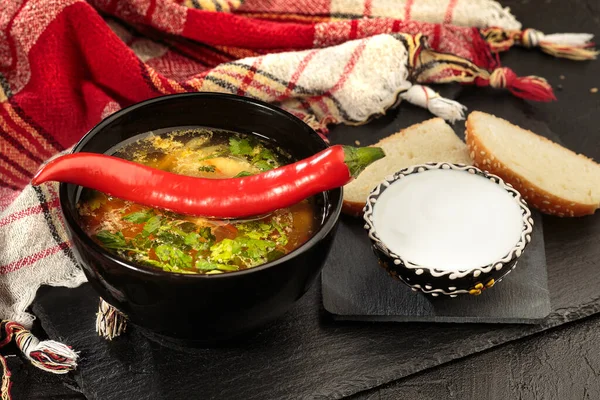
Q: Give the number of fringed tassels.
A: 5